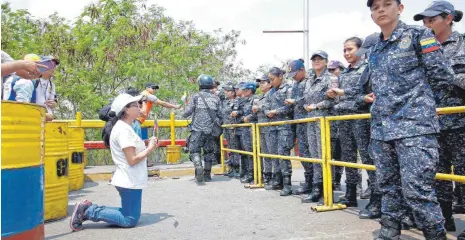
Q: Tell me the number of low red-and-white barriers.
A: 0